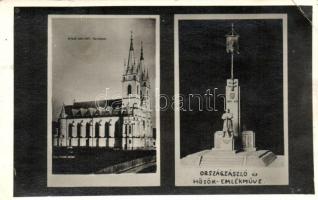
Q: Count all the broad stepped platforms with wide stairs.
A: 1